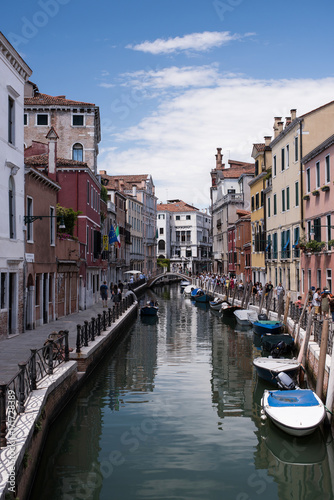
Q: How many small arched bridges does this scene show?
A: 1